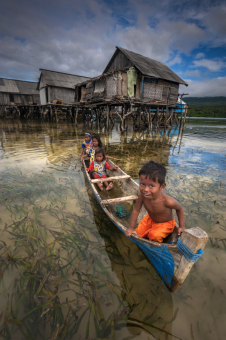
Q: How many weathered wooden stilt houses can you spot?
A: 3